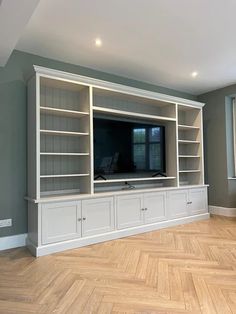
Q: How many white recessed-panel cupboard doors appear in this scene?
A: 6